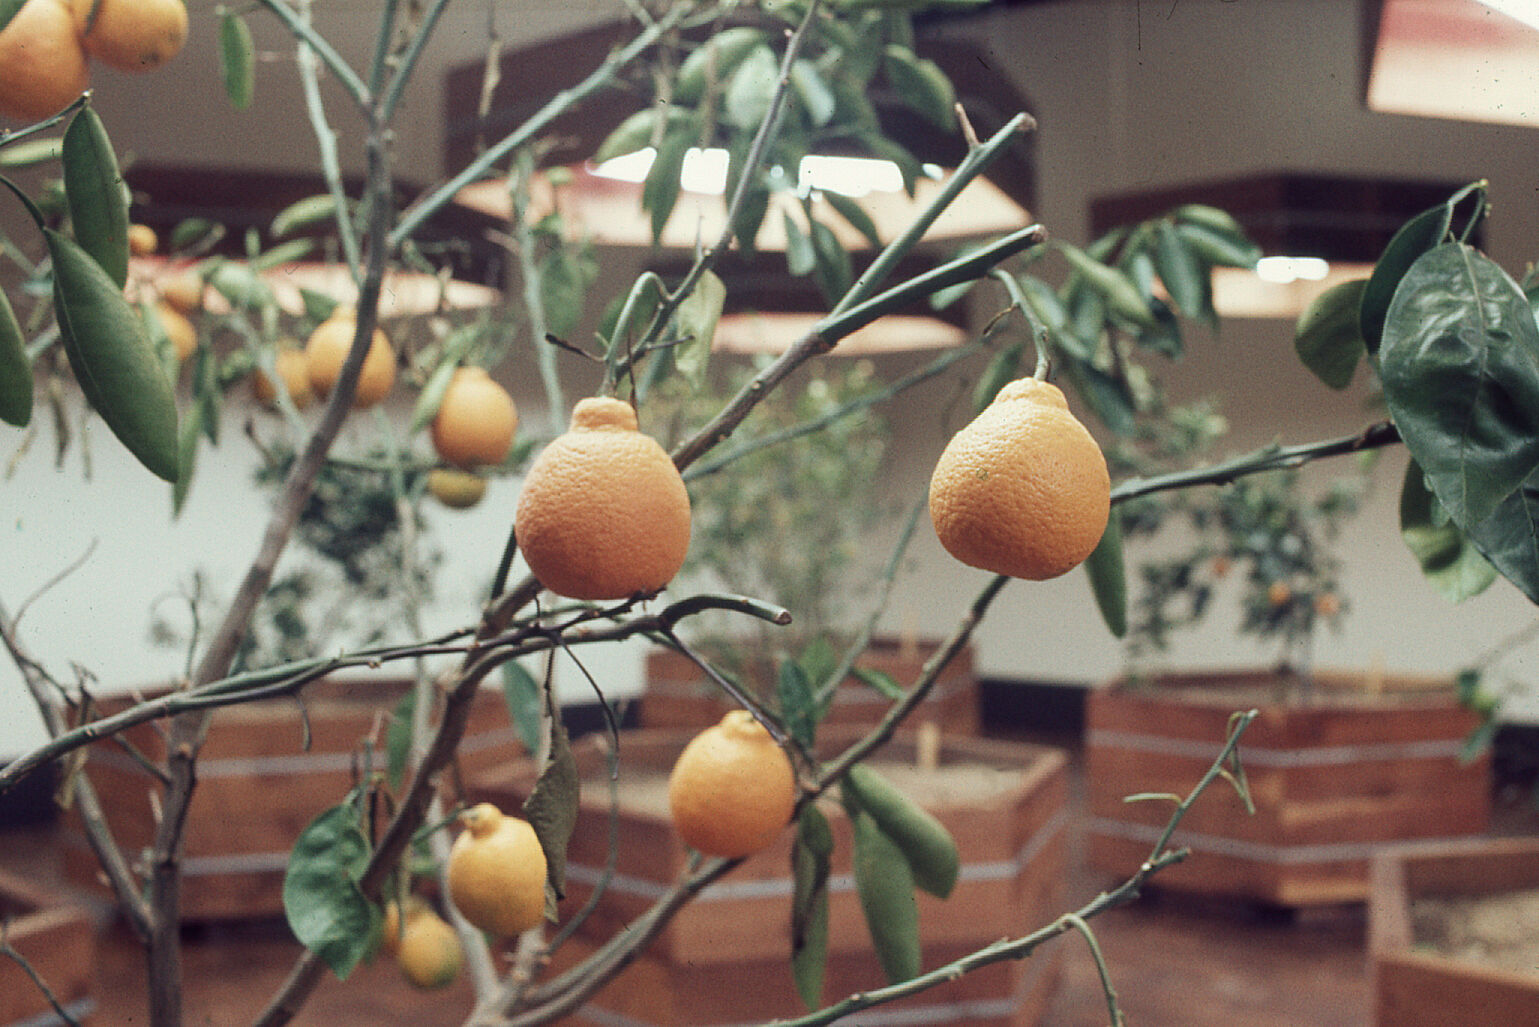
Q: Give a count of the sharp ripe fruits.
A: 2